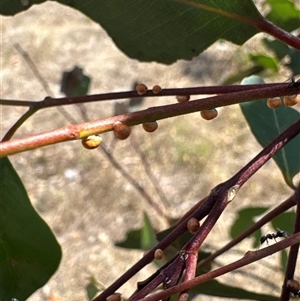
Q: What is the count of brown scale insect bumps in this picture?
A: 13